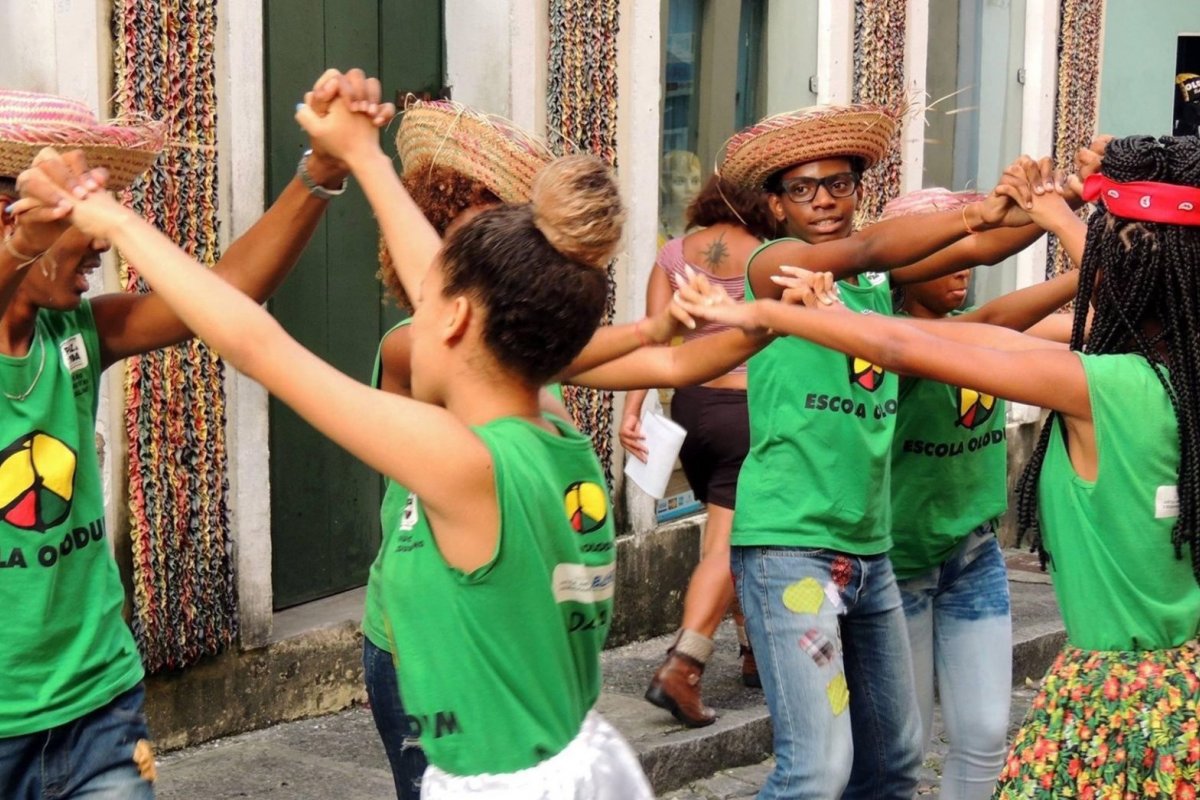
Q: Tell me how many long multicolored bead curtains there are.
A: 4